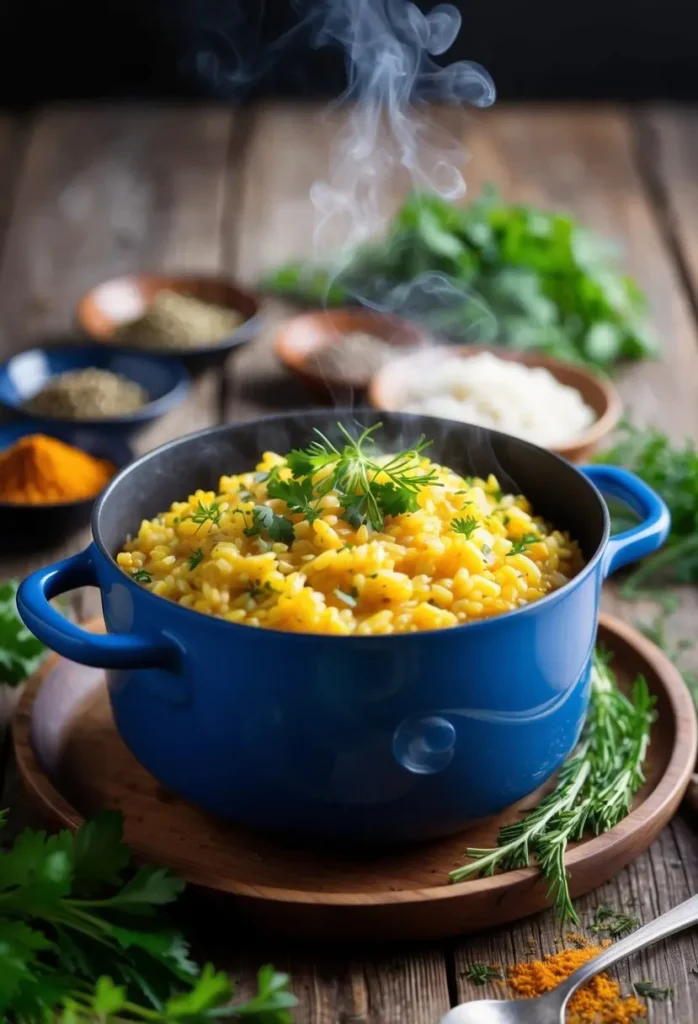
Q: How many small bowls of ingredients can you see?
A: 5